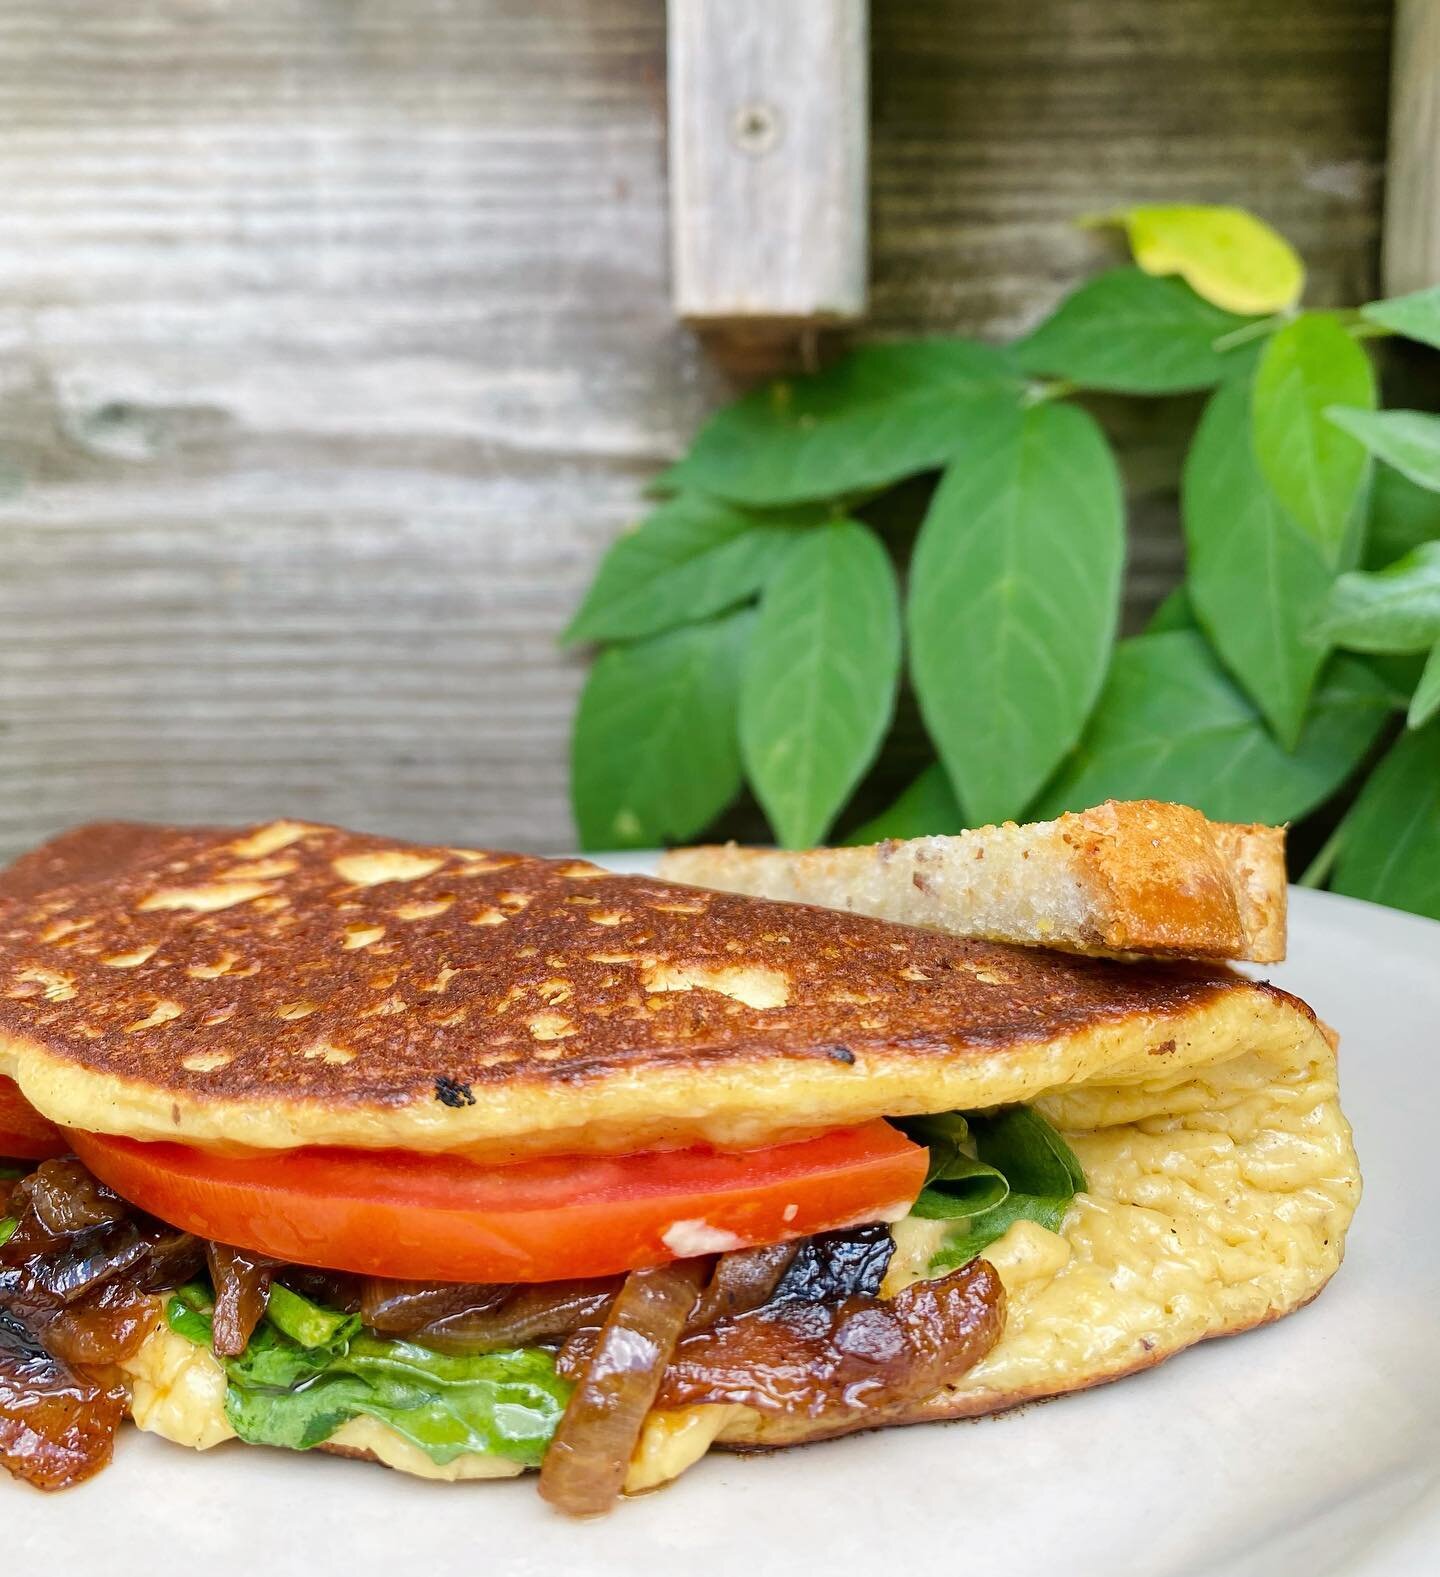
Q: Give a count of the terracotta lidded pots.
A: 0